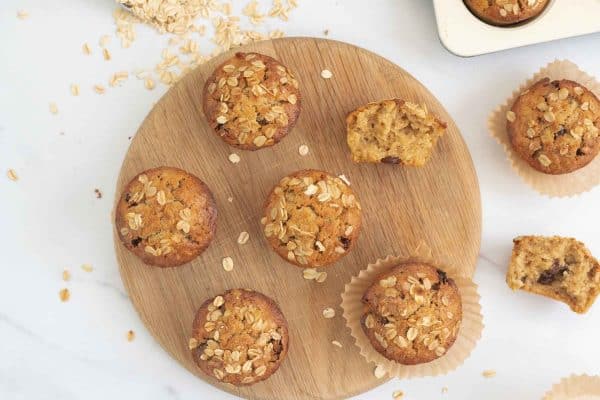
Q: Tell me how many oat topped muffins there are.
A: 7